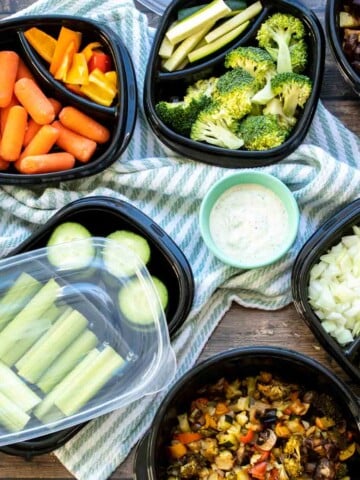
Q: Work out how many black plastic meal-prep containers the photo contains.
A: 6